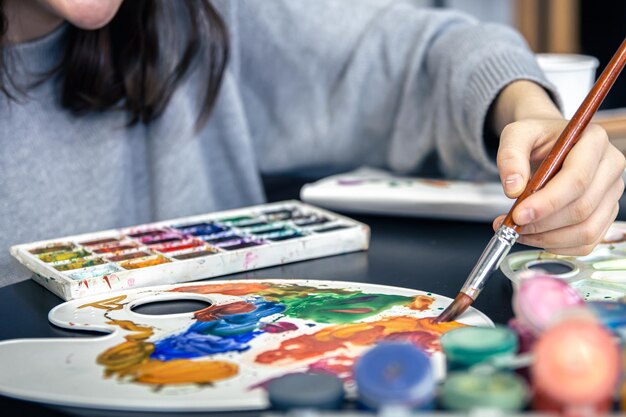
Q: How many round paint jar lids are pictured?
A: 7